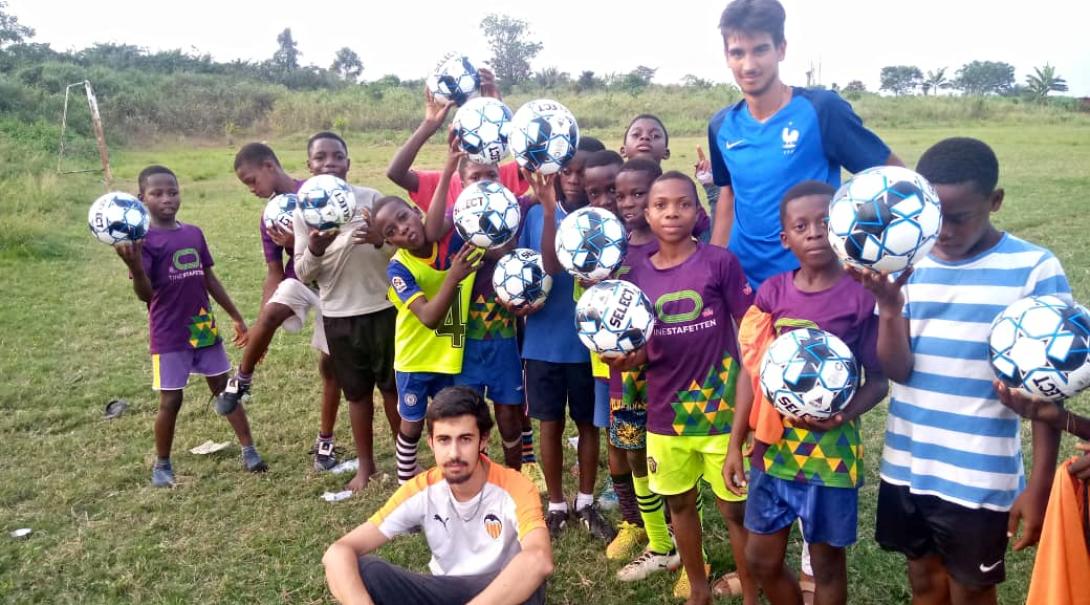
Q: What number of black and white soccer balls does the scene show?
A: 13